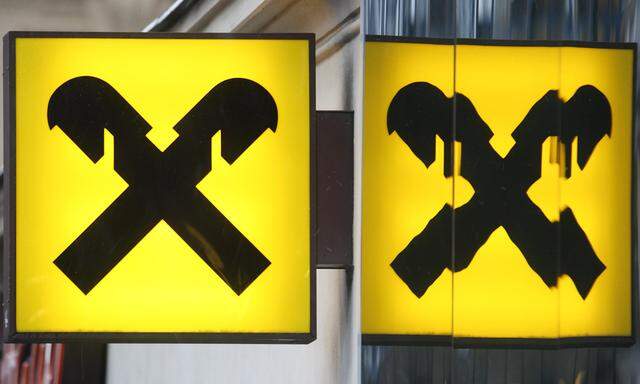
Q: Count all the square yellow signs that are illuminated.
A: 2